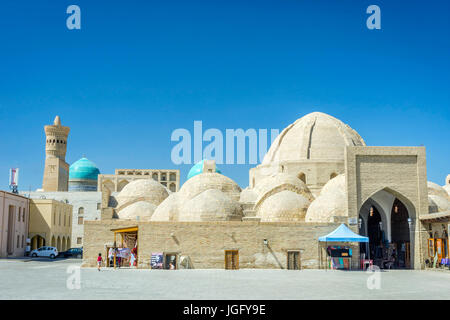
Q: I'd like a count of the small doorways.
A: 3